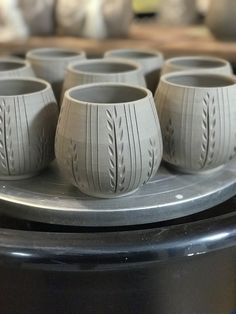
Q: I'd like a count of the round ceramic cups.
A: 8